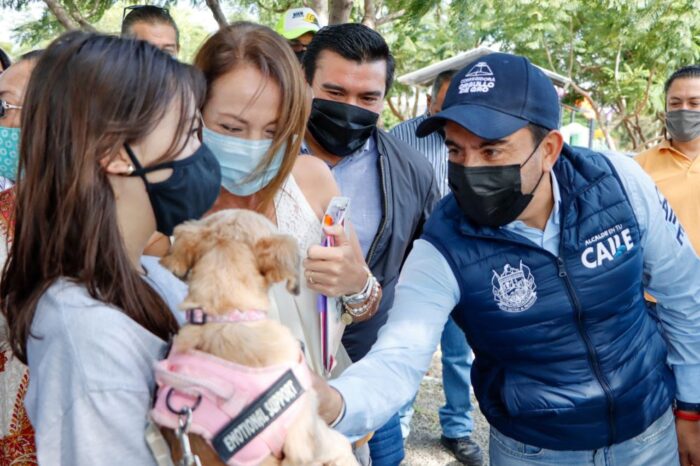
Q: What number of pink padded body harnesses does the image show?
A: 1